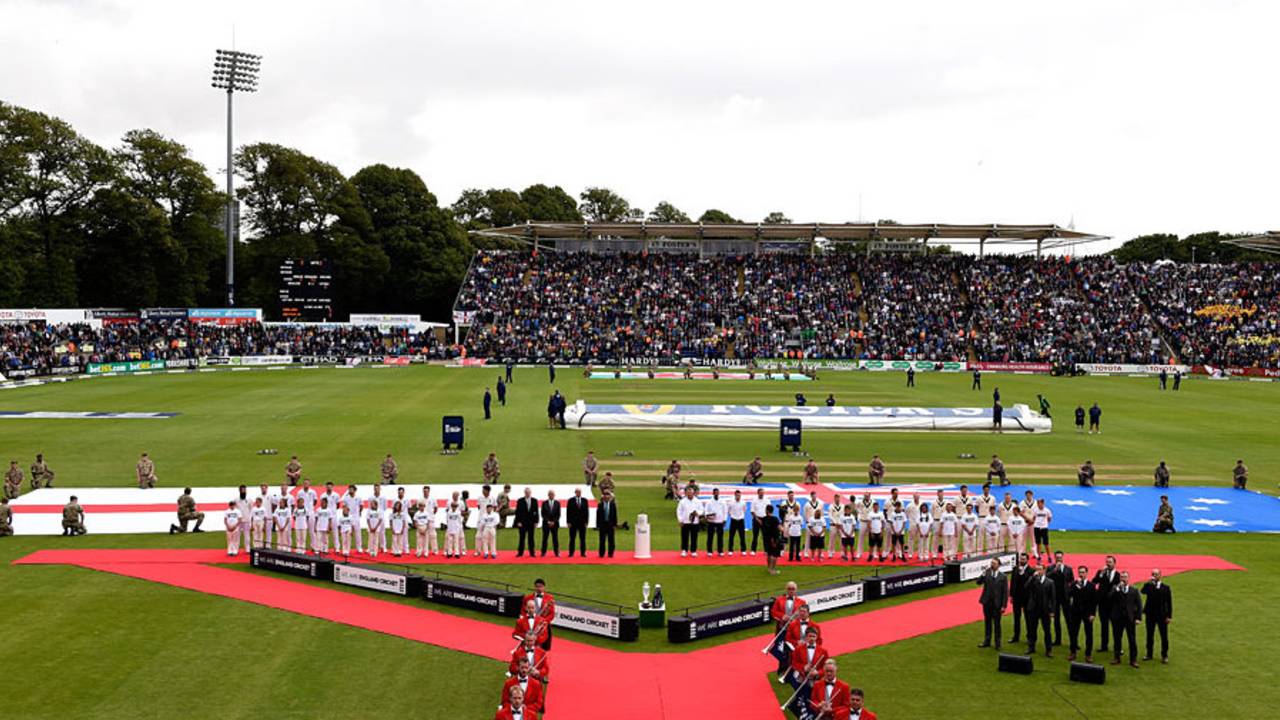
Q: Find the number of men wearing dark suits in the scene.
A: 12